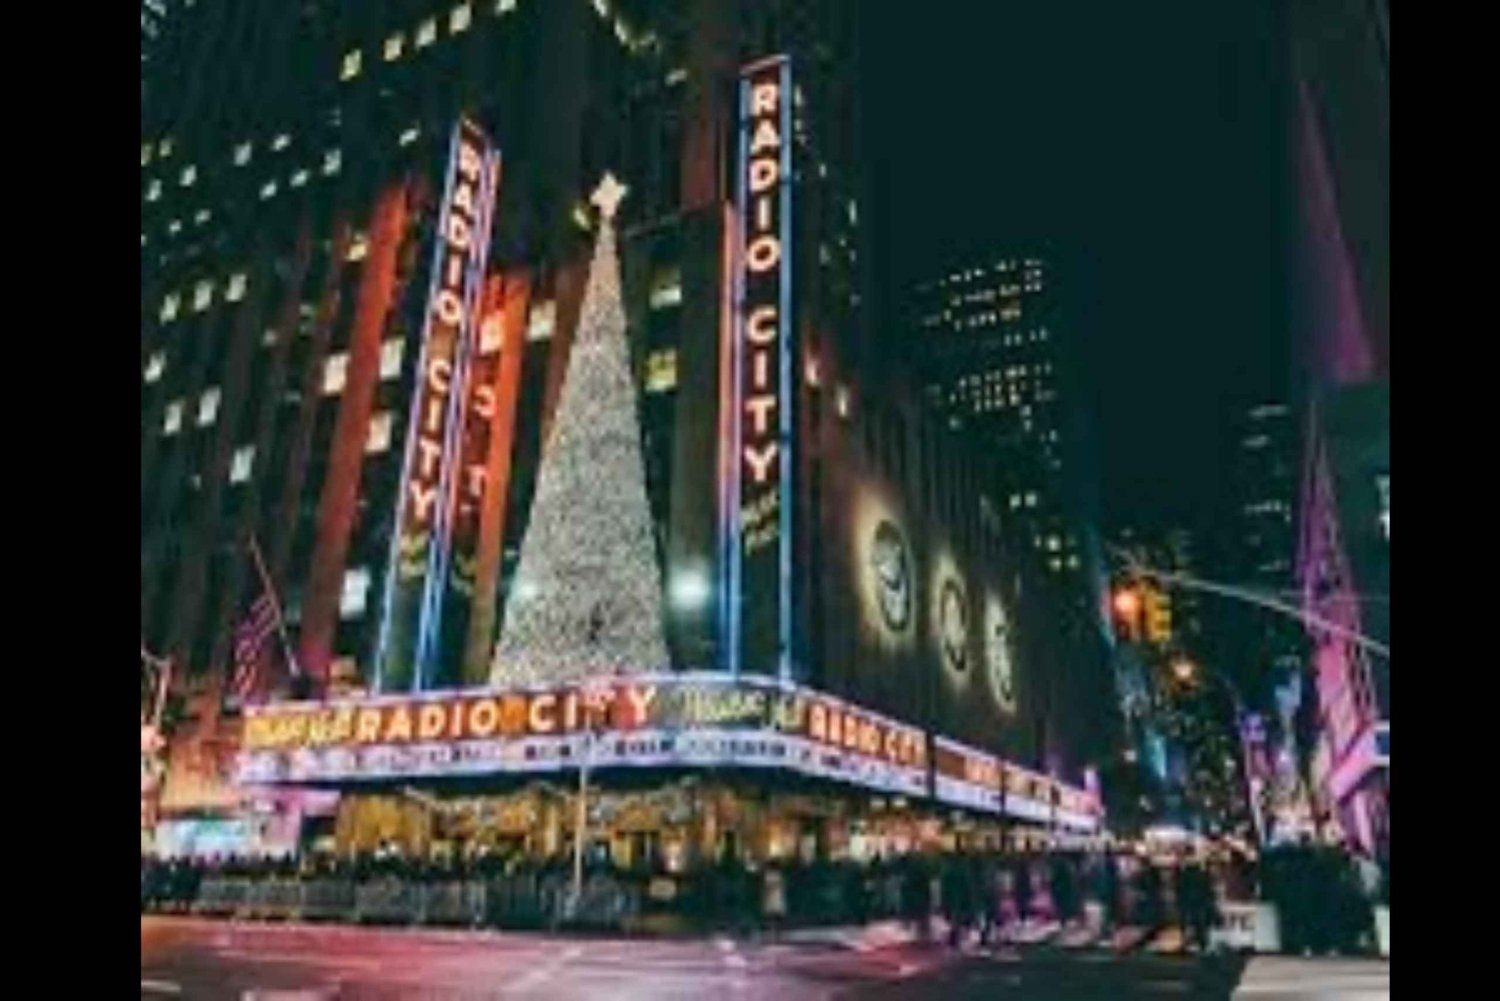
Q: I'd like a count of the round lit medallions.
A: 3